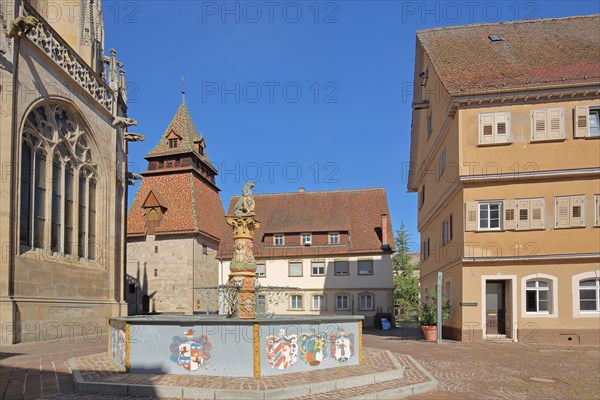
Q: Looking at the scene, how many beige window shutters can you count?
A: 12